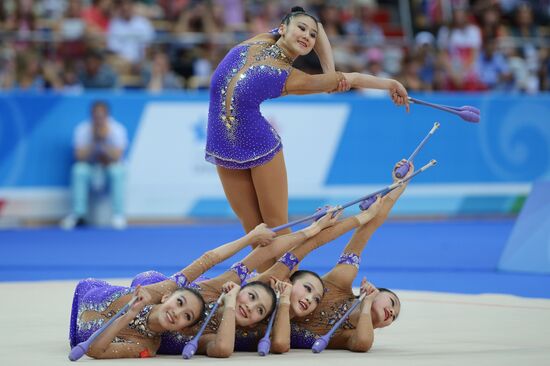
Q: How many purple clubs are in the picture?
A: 10